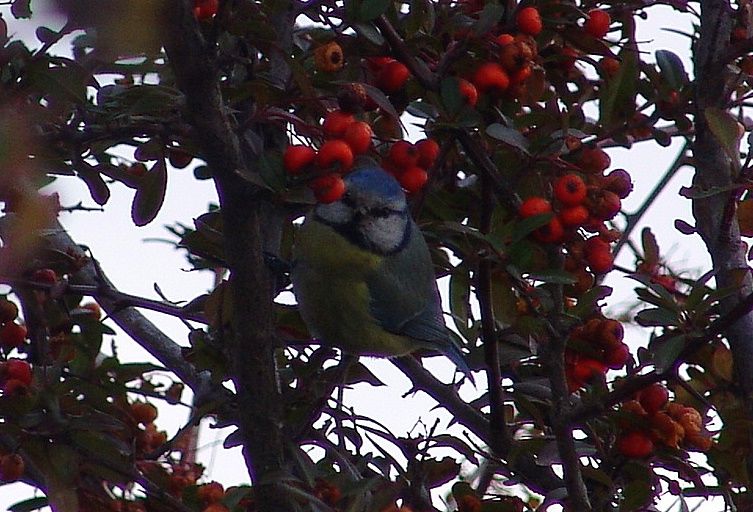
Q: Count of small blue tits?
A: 1